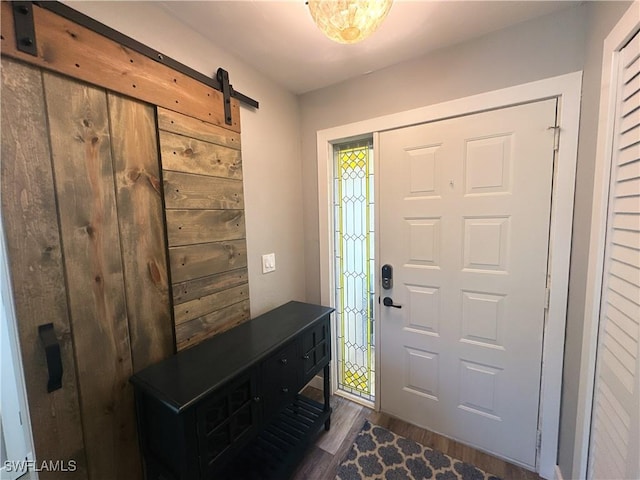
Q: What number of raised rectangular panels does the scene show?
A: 8